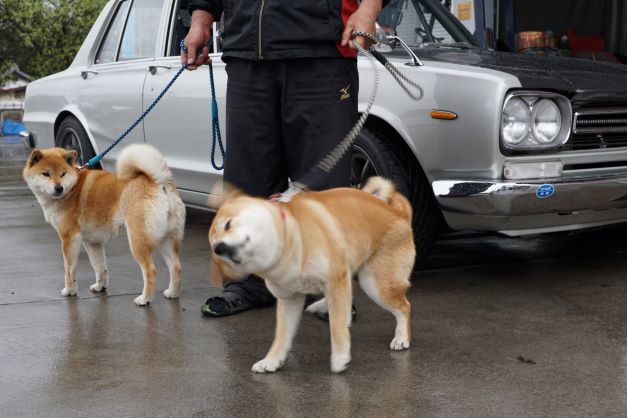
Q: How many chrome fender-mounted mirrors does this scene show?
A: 1